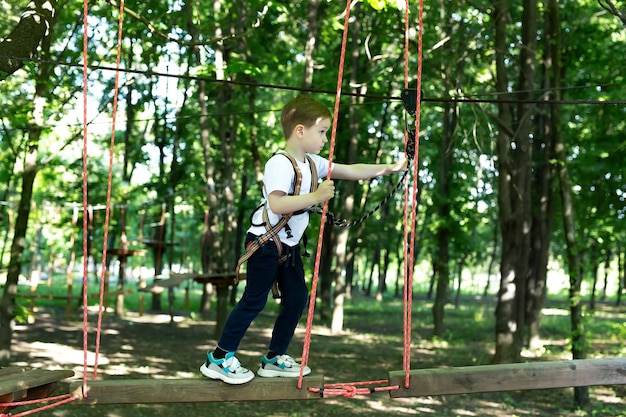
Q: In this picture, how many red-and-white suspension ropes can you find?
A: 5